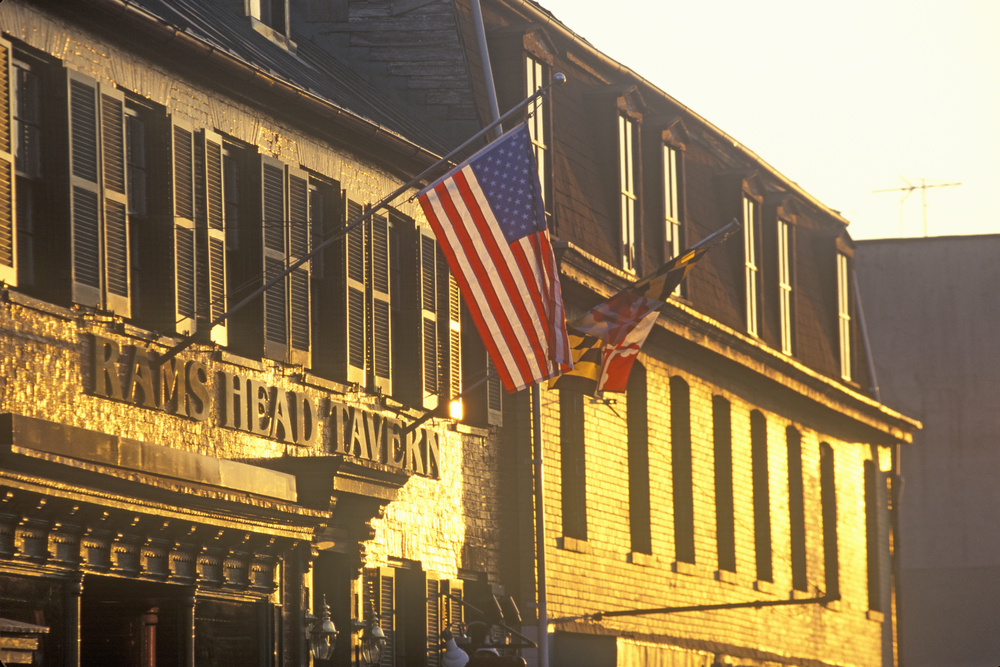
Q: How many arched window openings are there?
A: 8